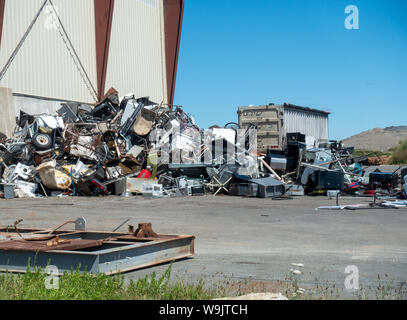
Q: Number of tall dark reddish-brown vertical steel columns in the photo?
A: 3